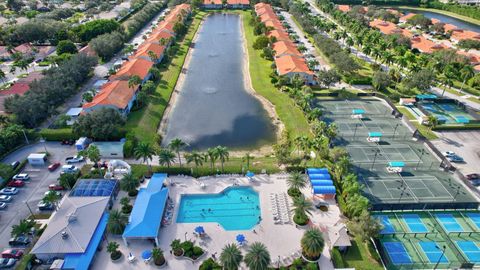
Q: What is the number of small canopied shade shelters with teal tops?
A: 3